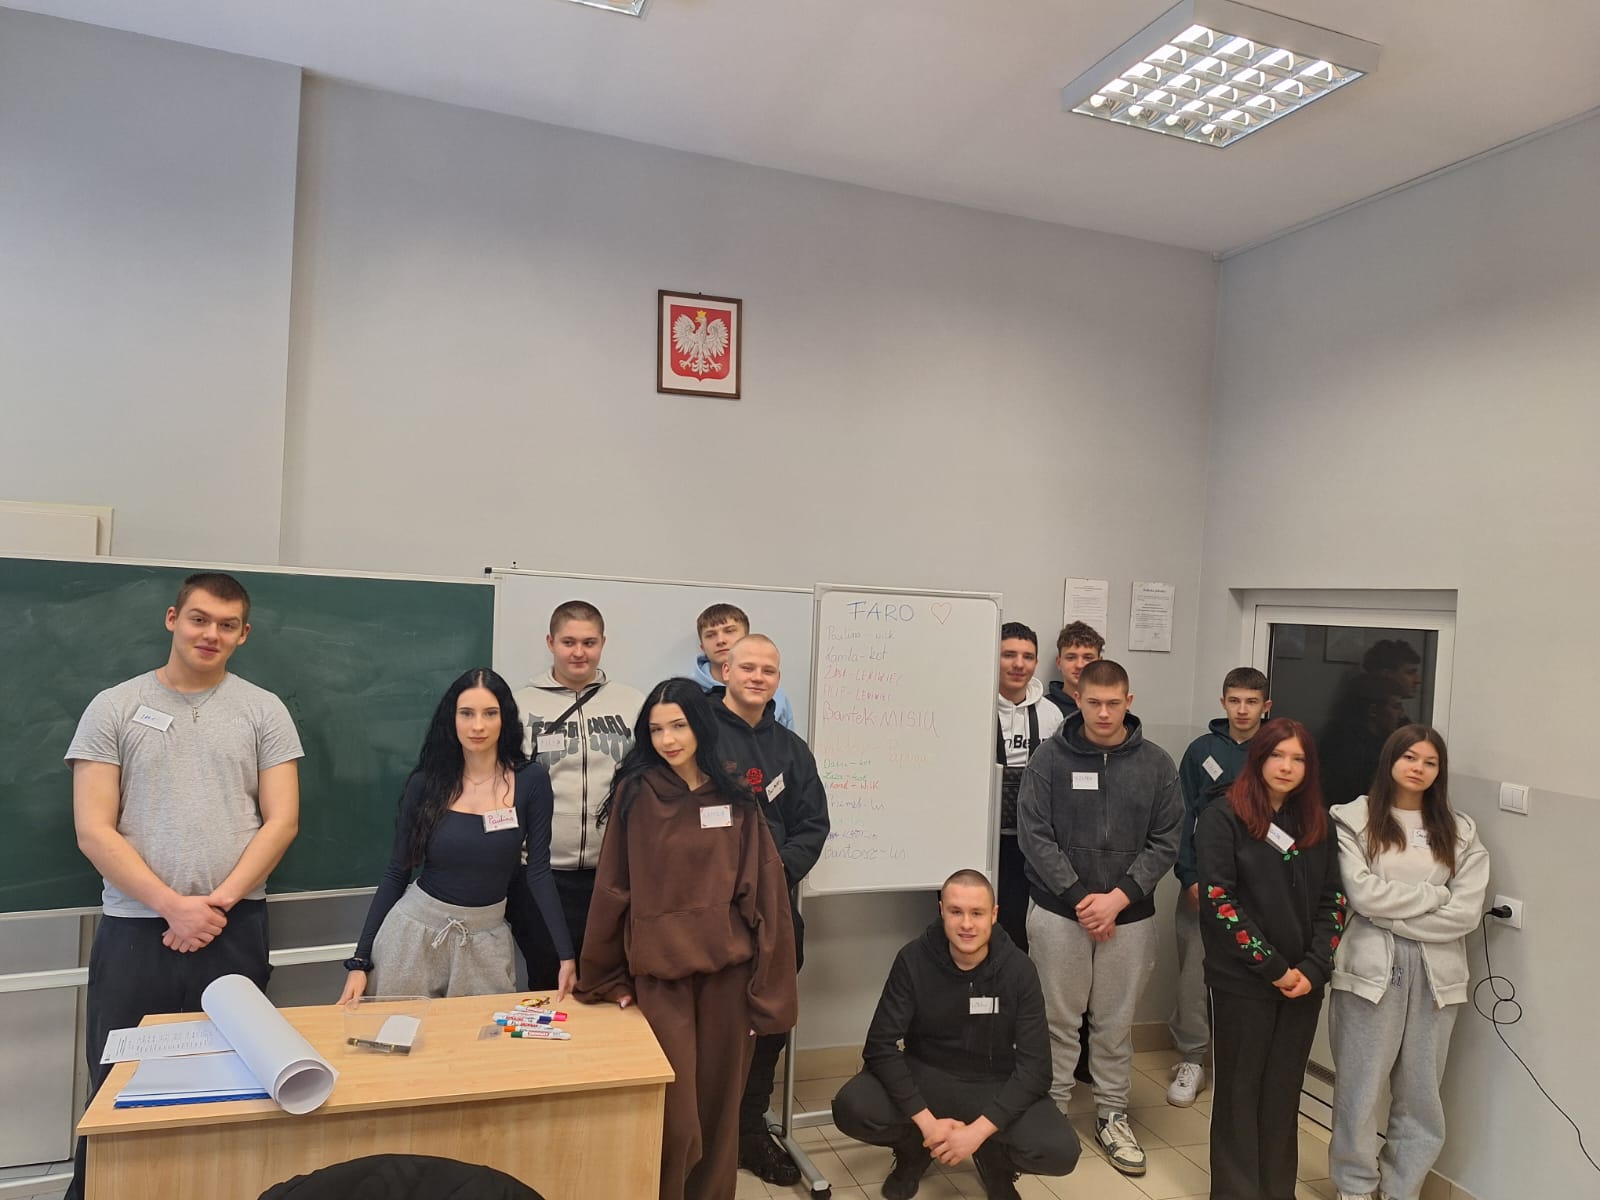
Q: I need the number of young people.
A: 13